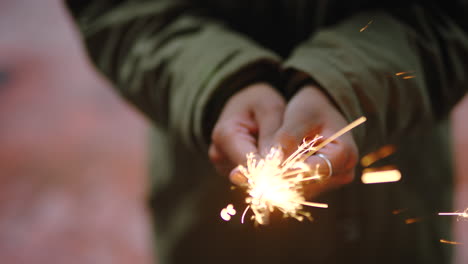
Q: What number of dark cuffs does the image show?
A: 2